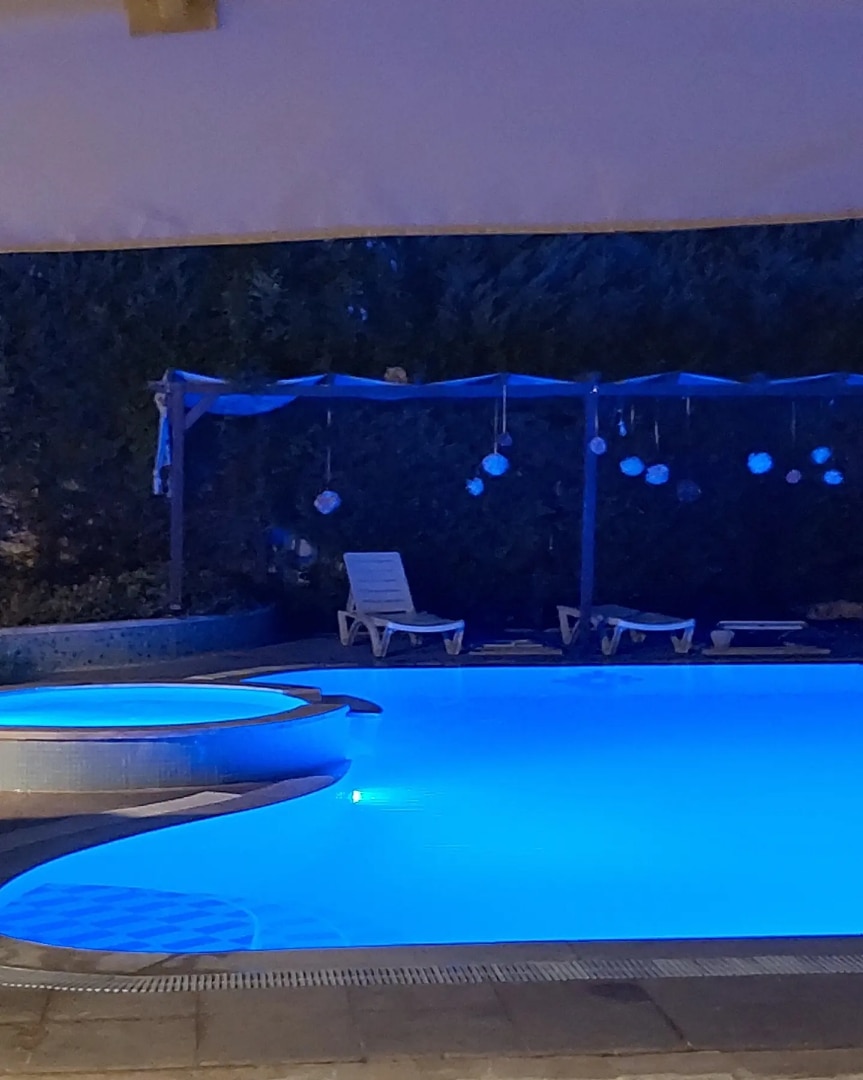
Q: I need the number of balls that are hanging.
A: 12